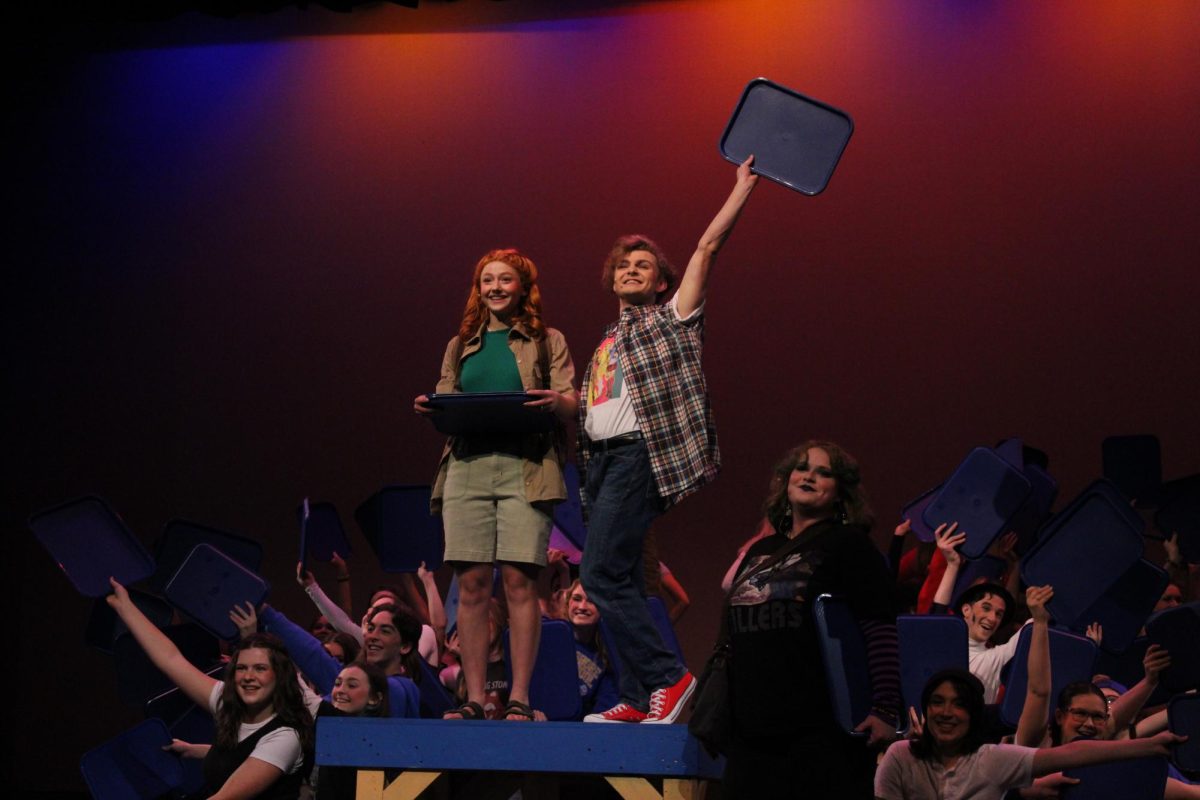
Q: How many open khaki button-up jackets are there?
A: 1